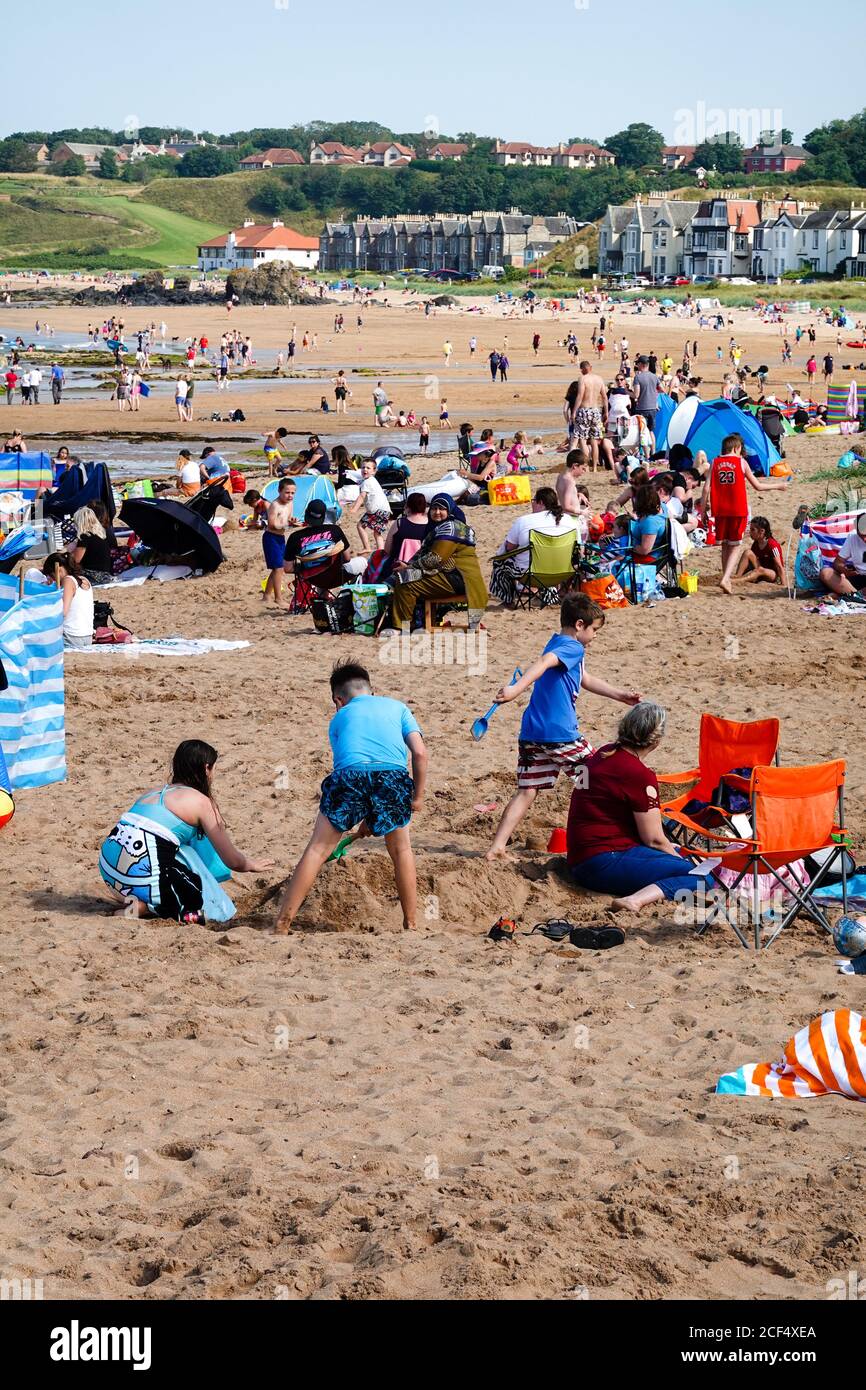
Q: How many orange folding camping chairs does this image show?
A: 2